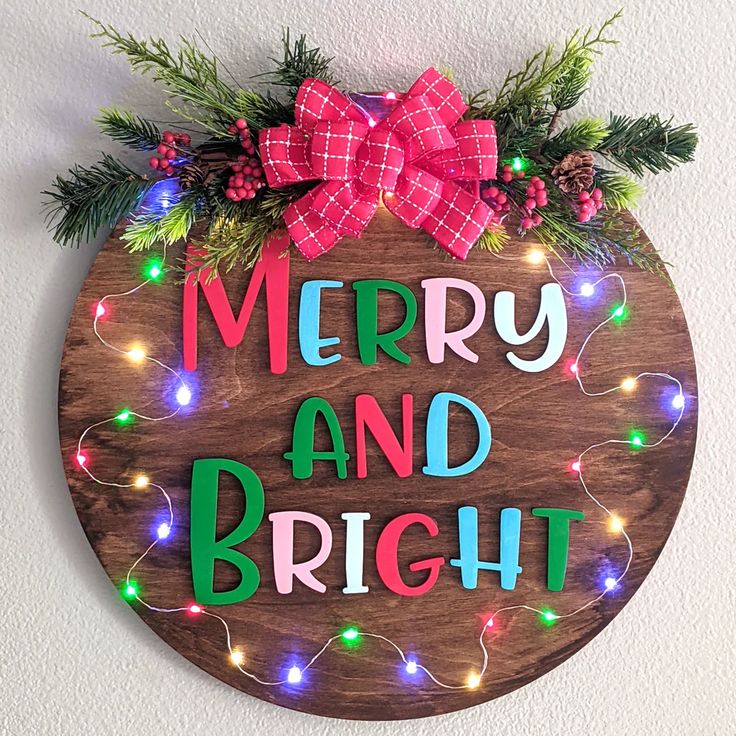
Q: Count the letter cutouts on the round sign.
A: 14